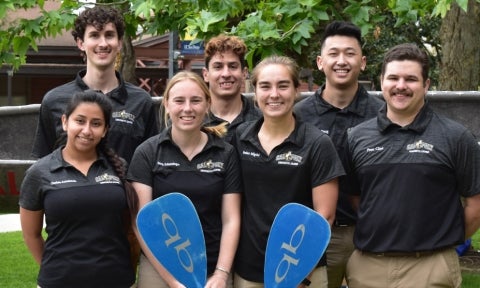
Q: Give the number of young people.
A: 7